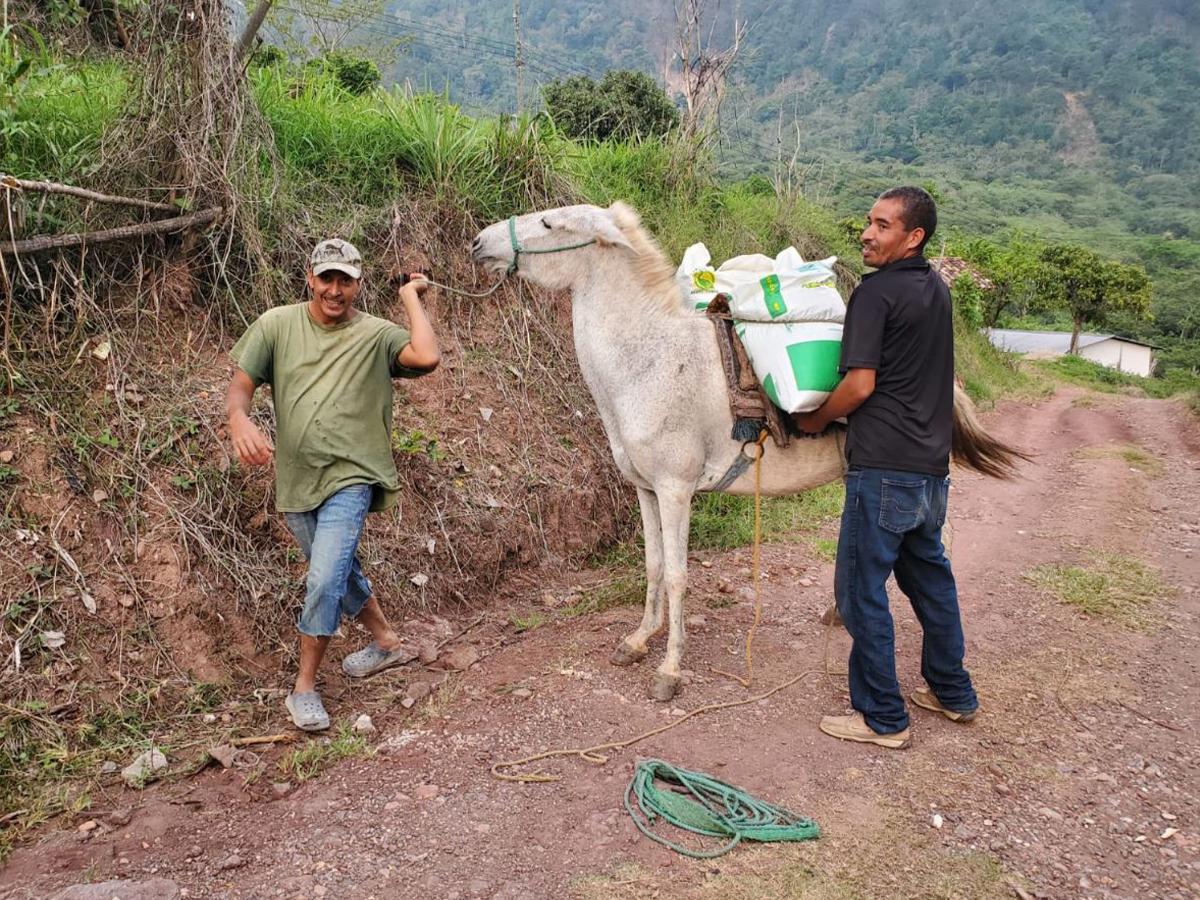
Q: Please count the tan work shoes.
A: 2